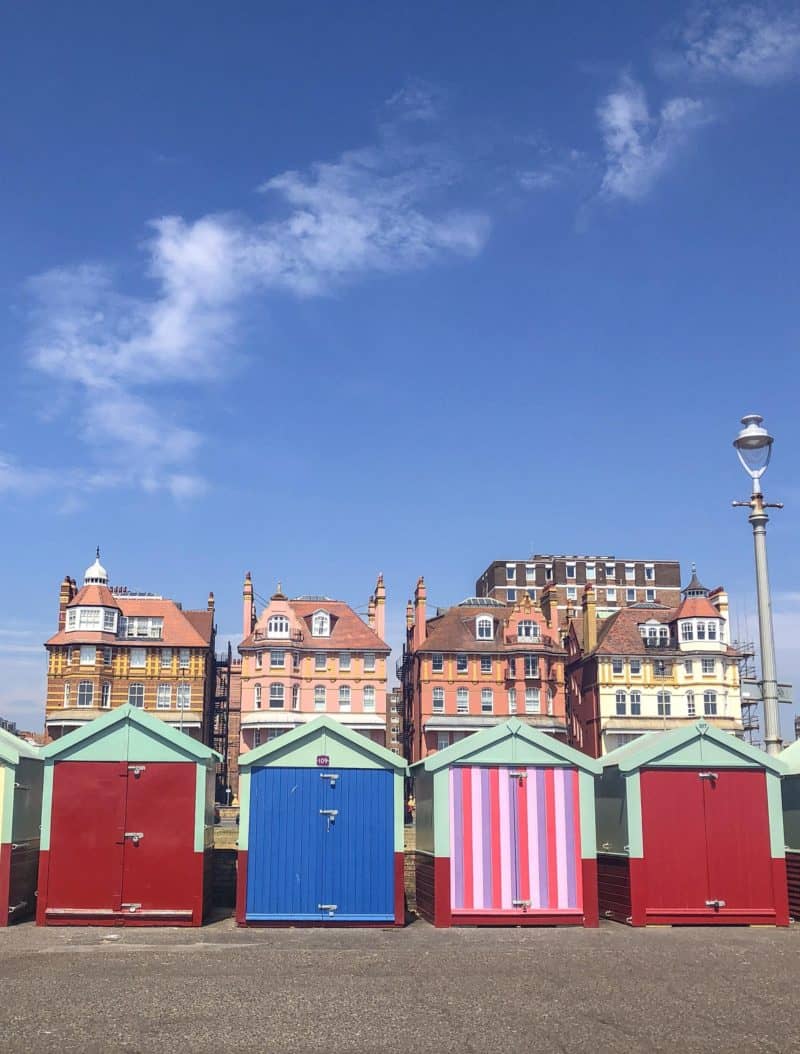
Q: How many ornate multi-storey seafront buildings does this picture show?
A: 4